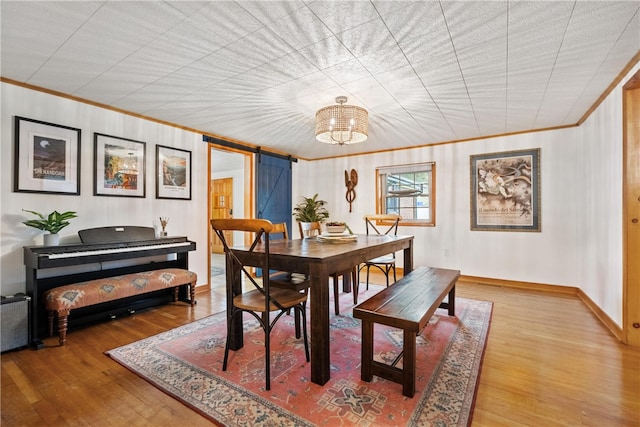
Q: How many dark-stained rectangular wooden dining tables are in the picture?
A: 1